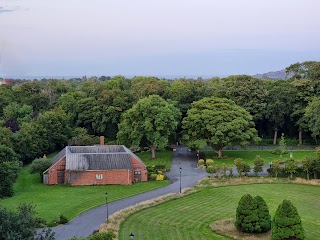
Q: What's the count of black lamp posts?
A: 3